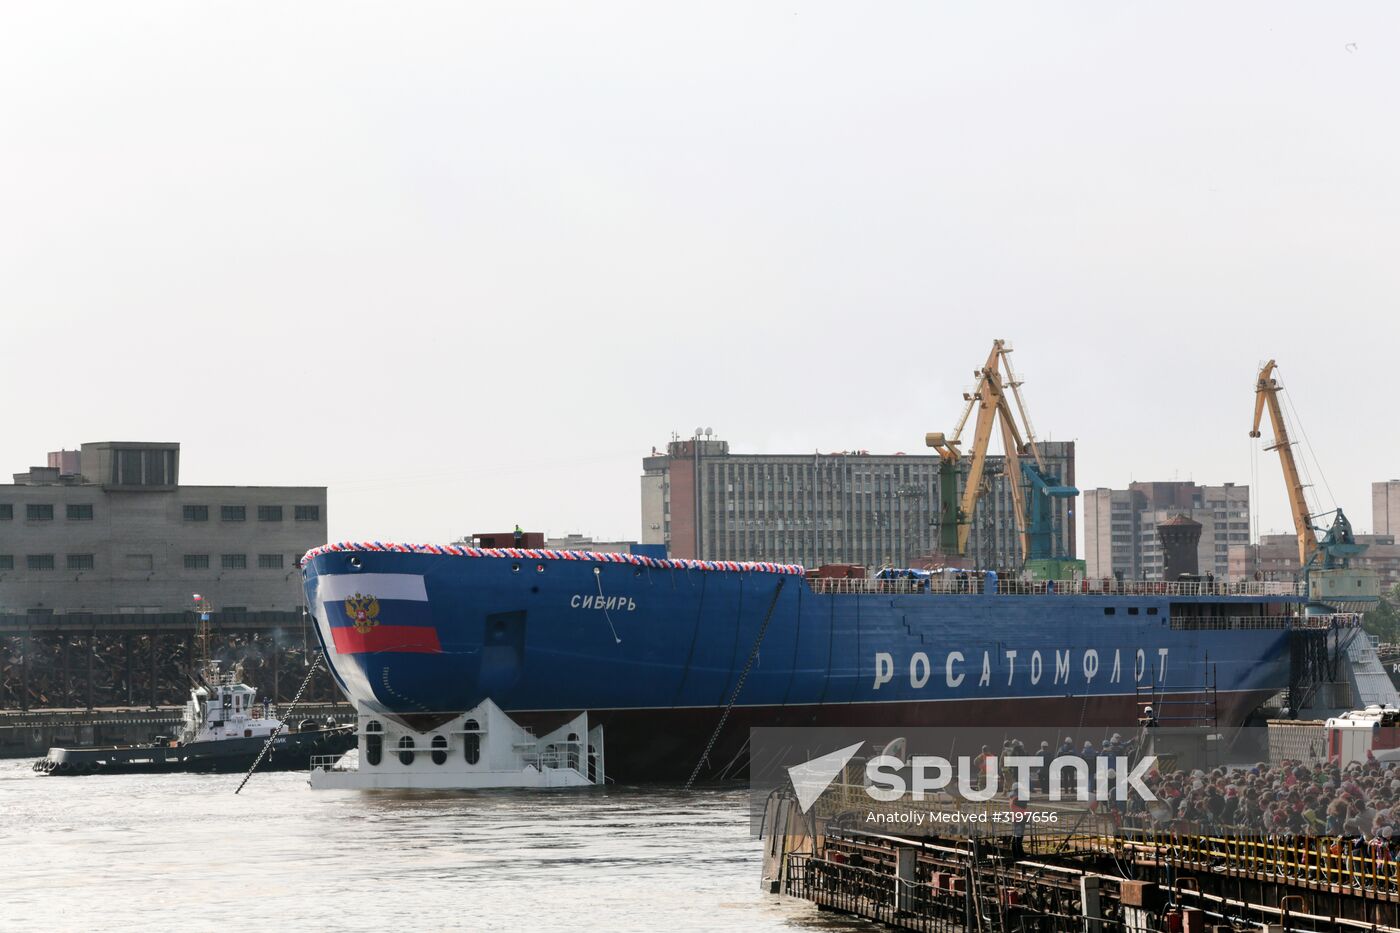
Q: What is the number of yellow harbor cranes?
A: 3